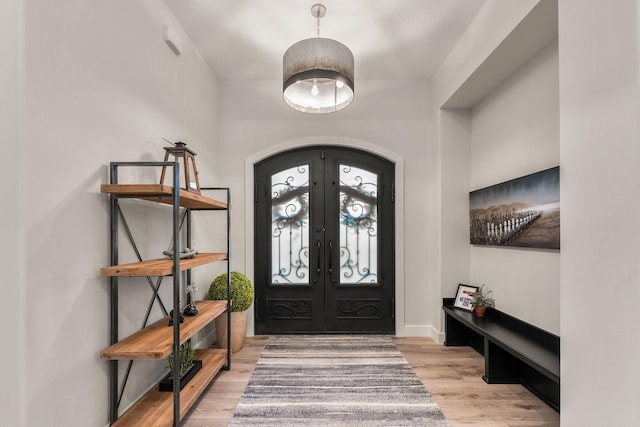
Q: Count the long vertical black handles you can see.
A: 2